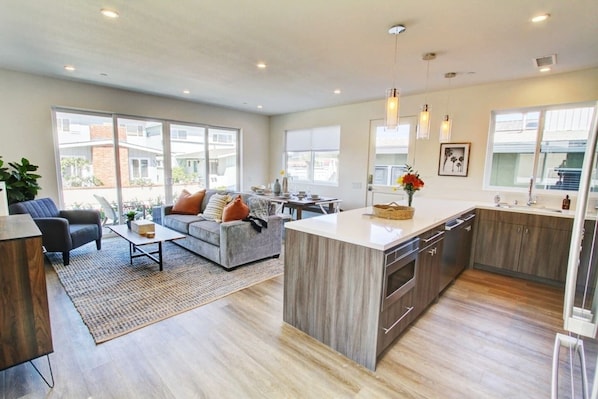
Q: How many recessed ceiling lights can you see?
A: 8